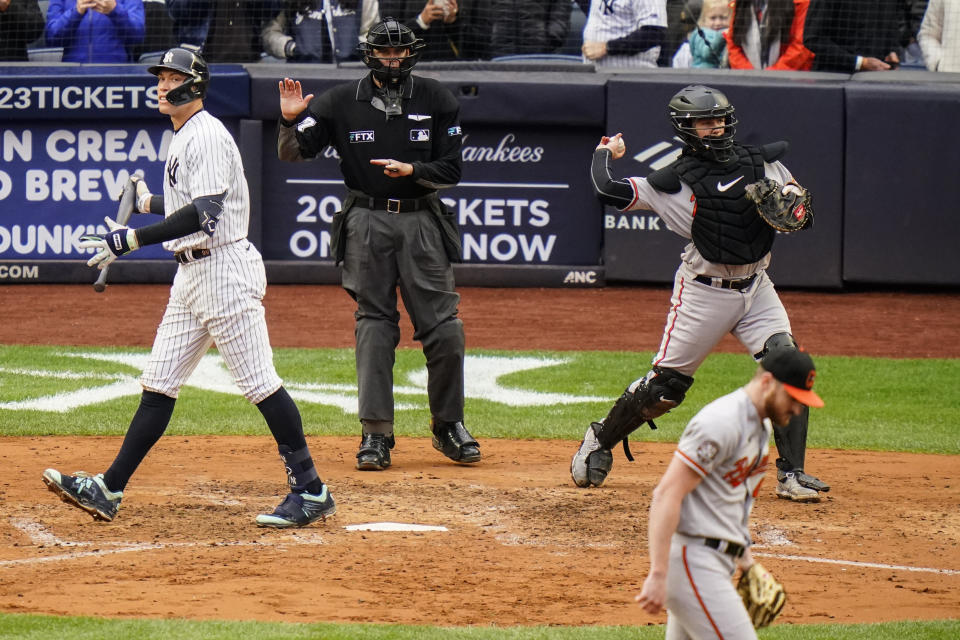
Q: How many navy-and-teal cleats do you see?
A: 2